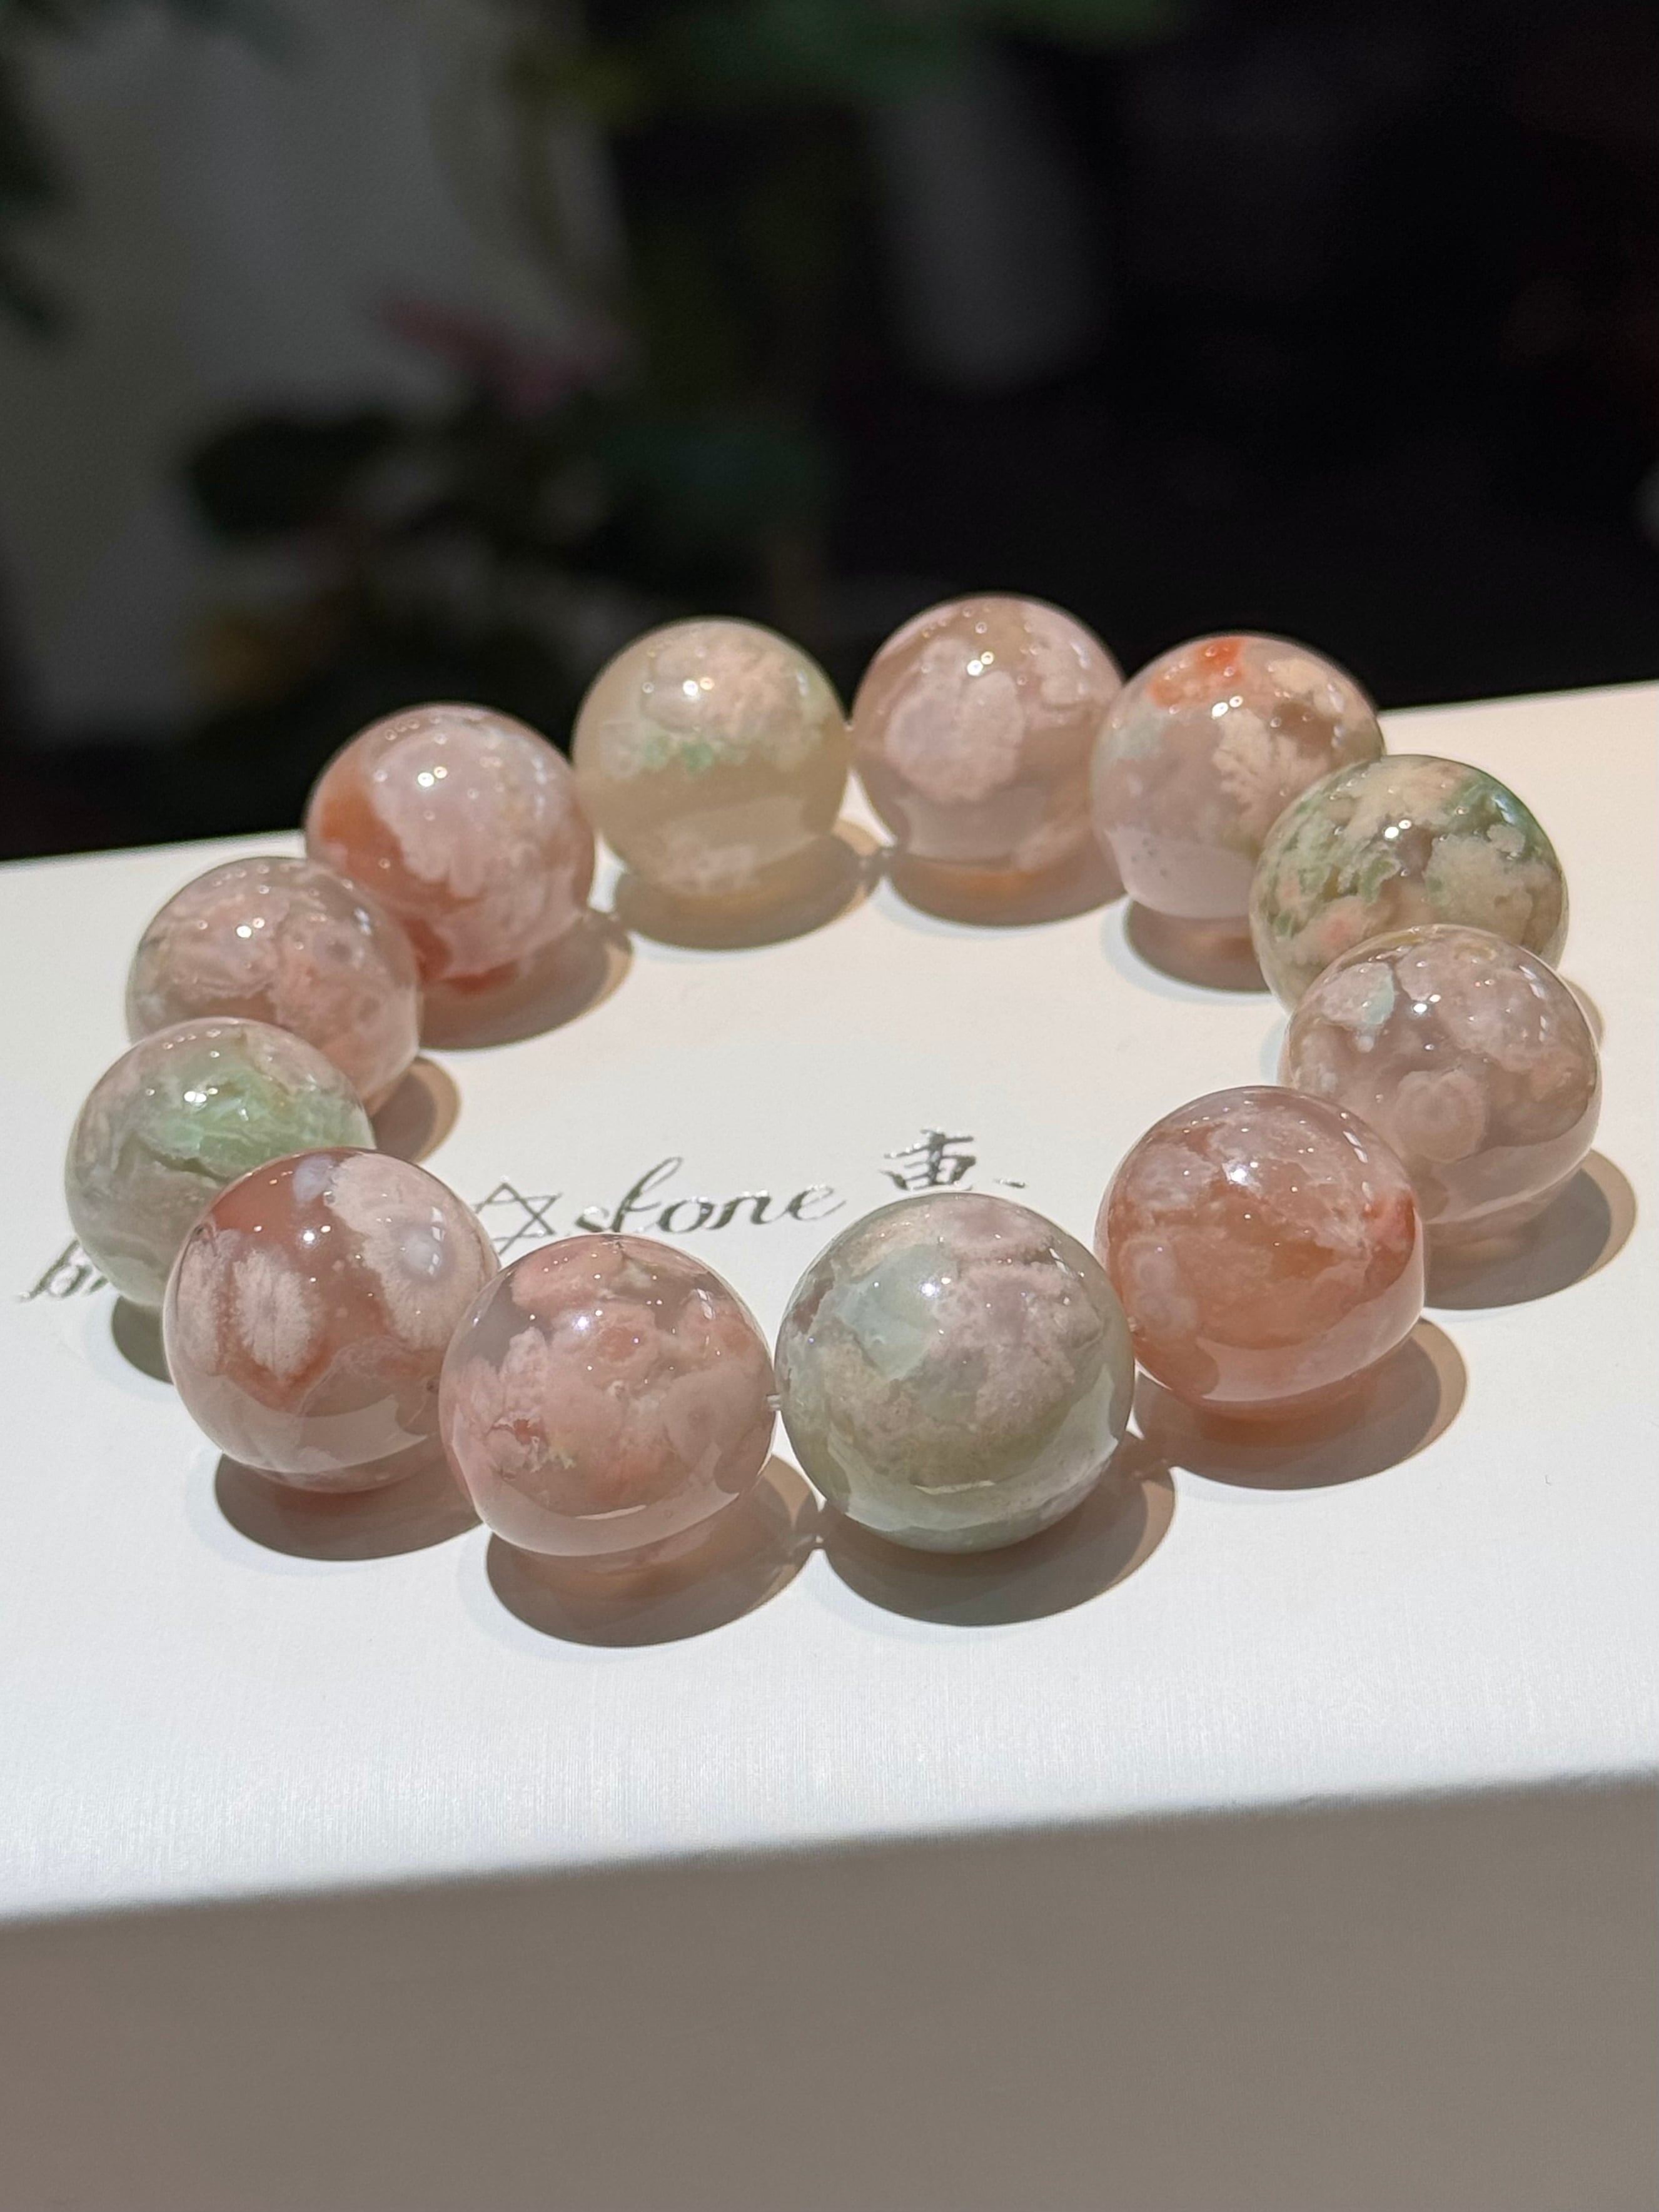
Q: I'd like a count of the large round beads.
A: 12